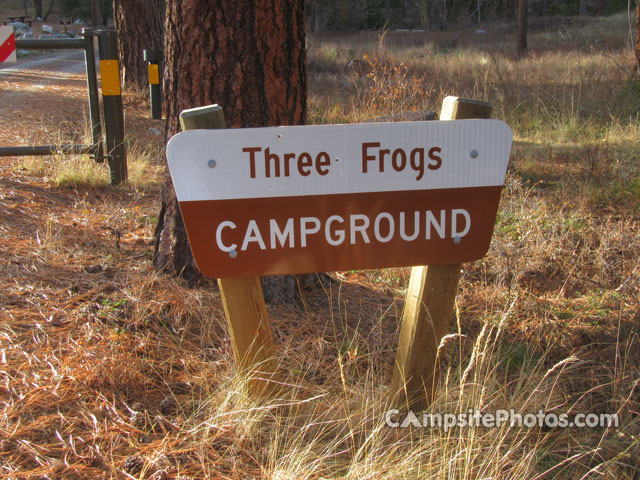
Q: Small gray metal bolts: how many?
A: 4